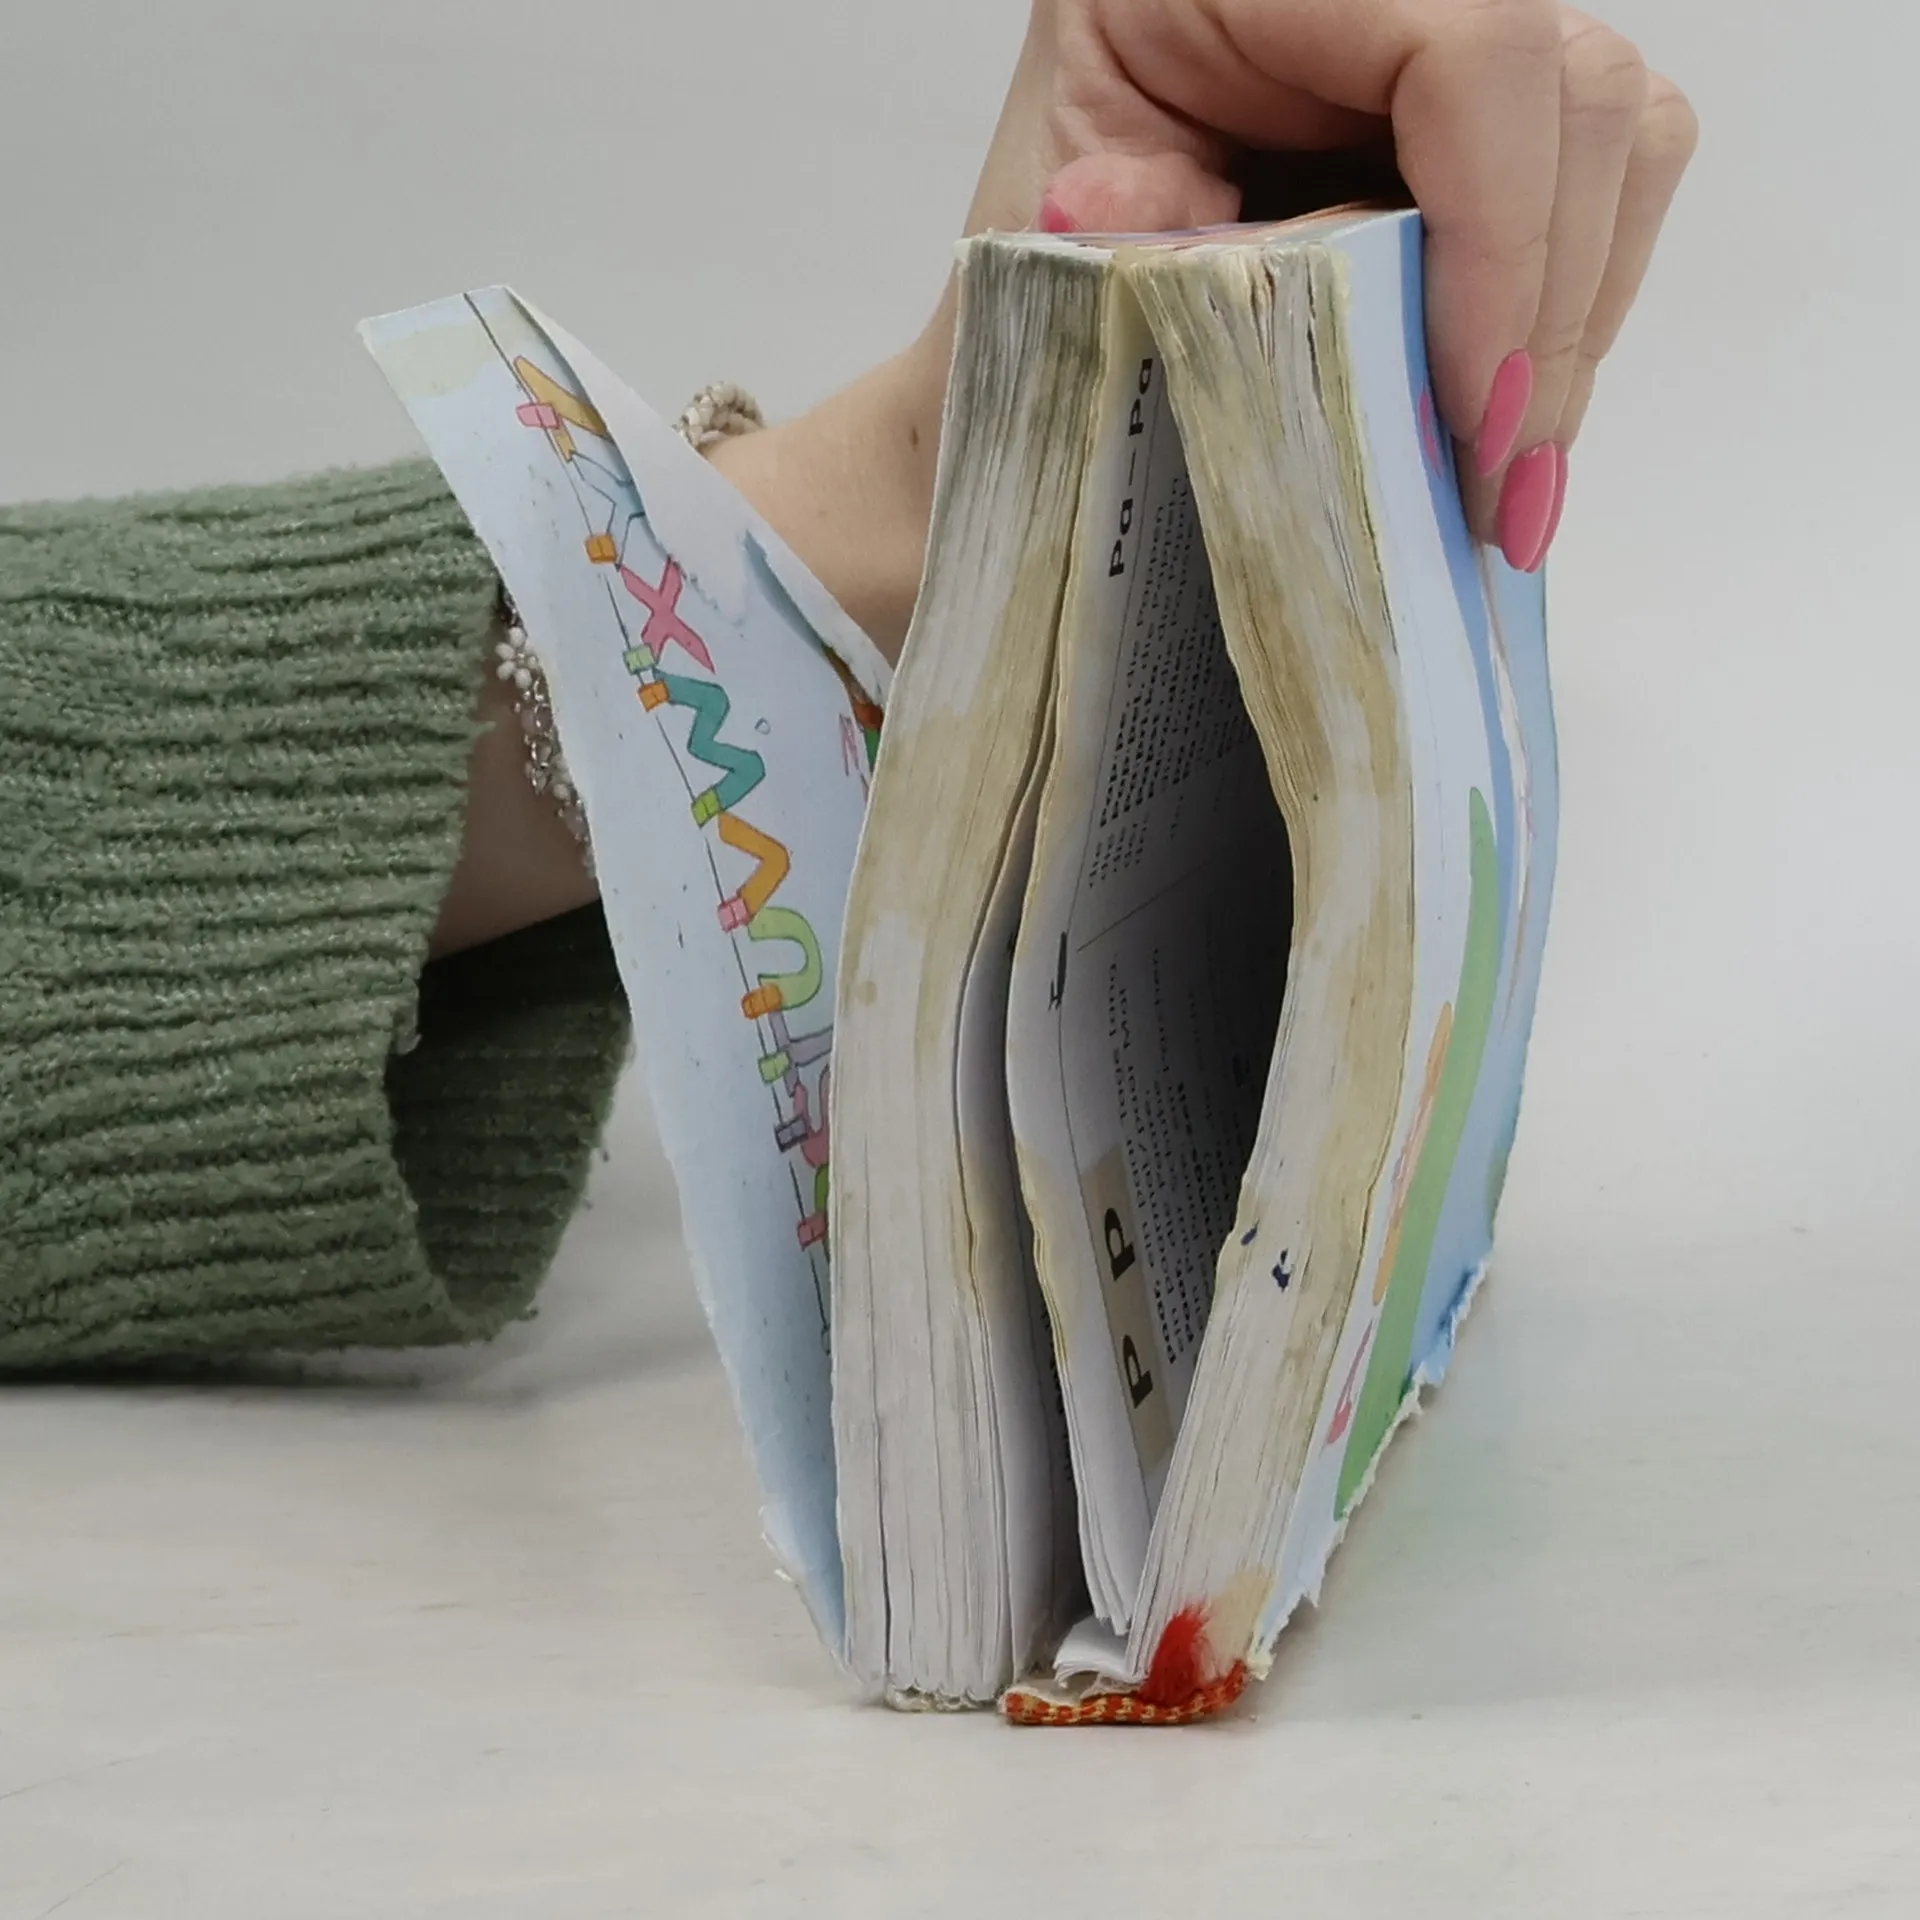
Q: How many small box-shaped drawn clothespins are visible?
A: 10